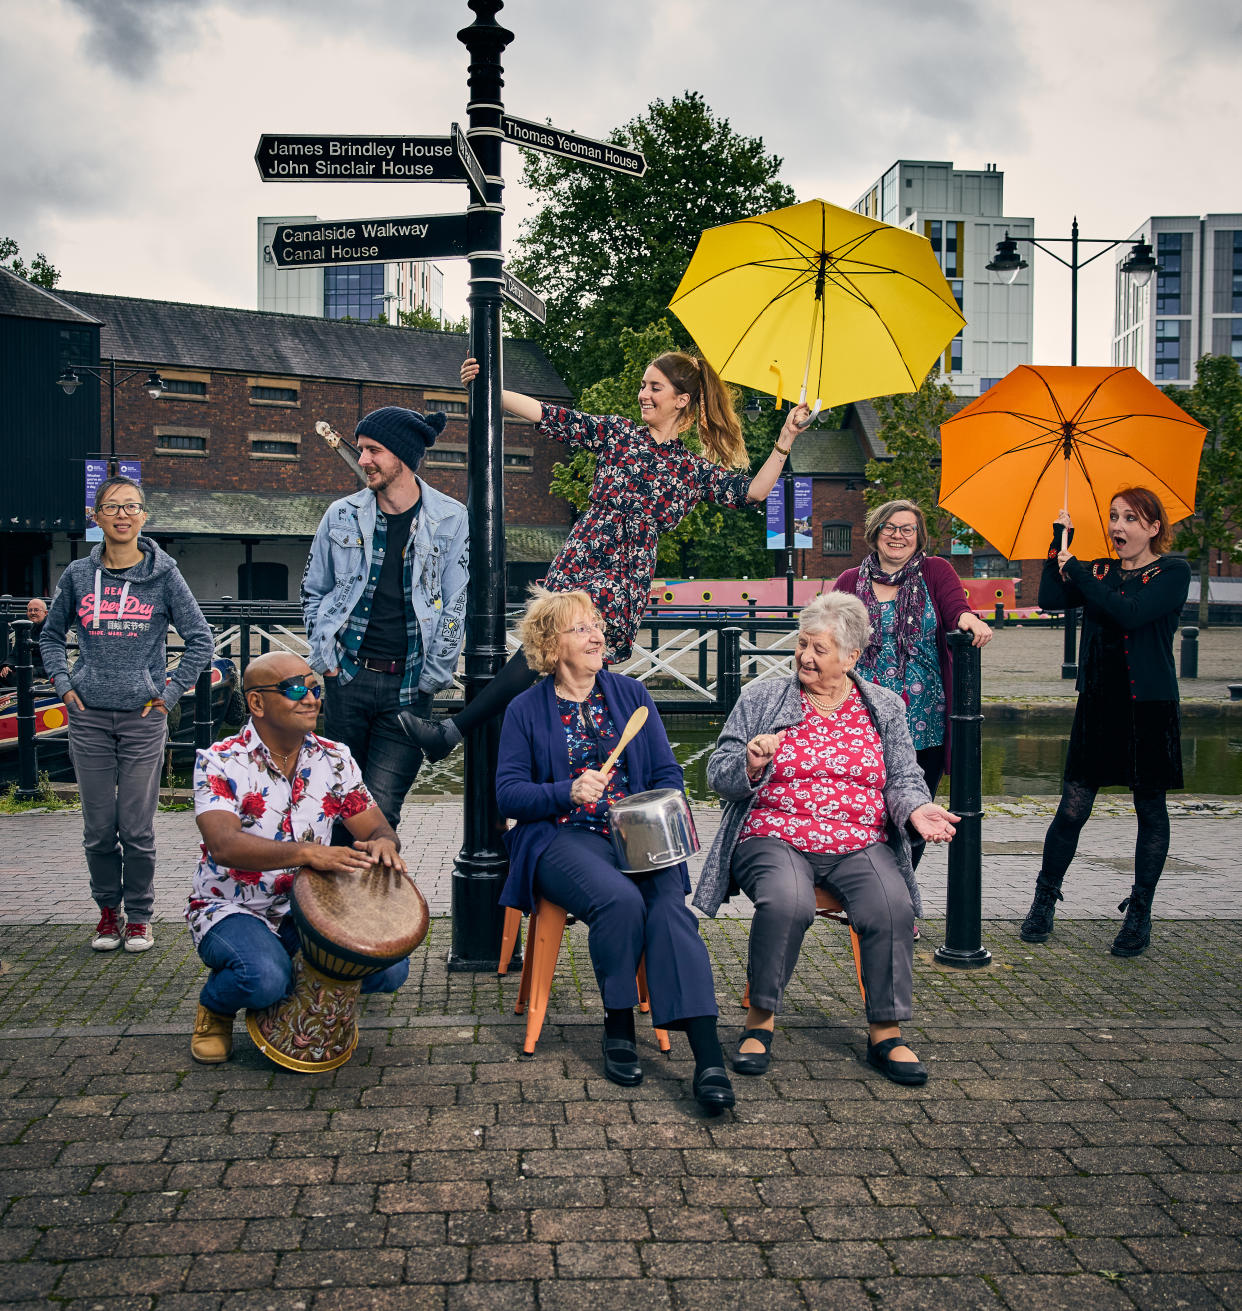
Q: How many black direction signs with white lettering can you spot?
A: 5